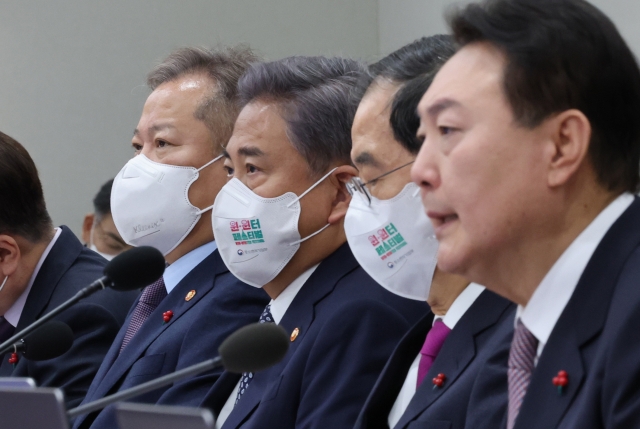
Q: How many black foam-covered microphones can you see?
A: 3